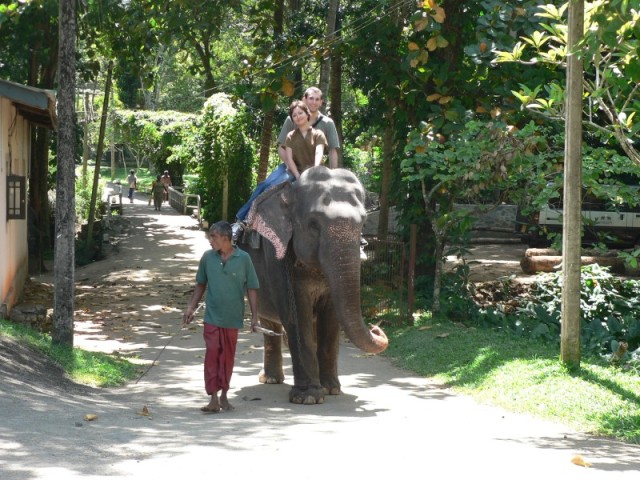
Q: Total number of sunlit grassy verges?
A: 2